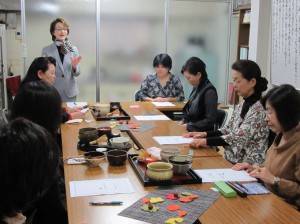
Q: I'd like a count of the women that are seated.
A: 7